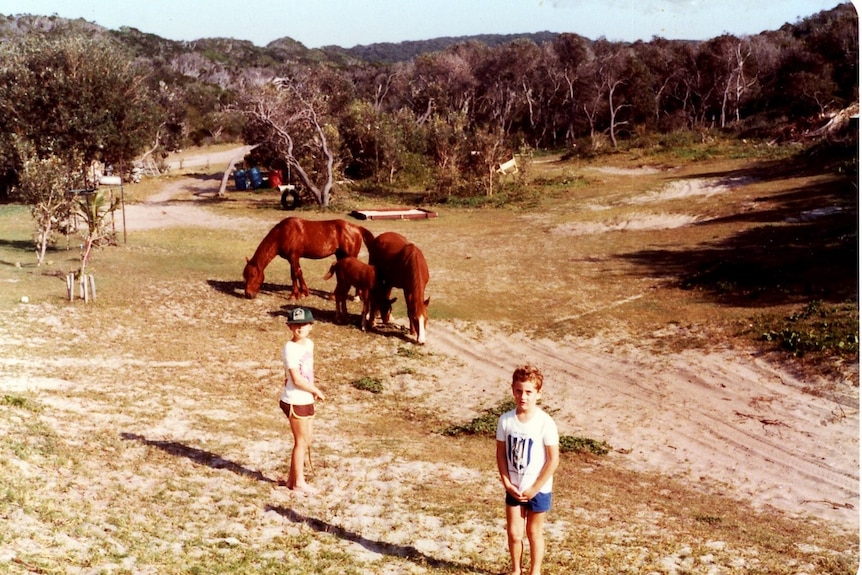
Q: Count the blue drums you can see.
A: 2